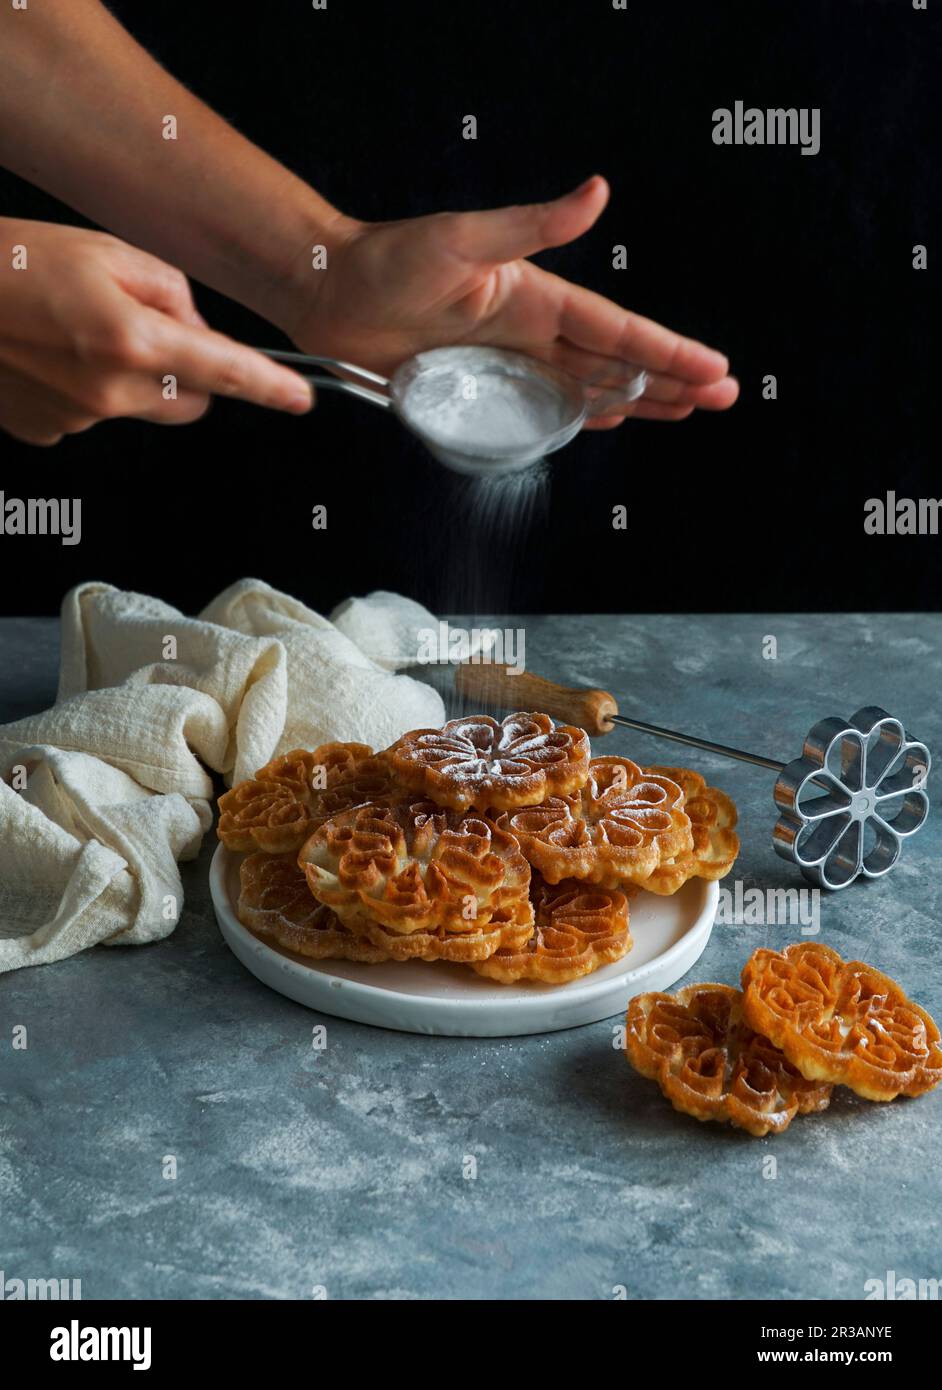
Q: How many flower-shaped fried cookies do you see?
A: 10